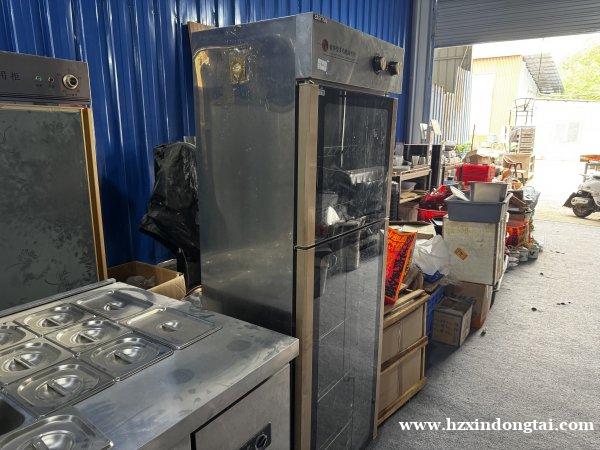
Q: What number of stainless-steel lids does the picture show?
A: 9